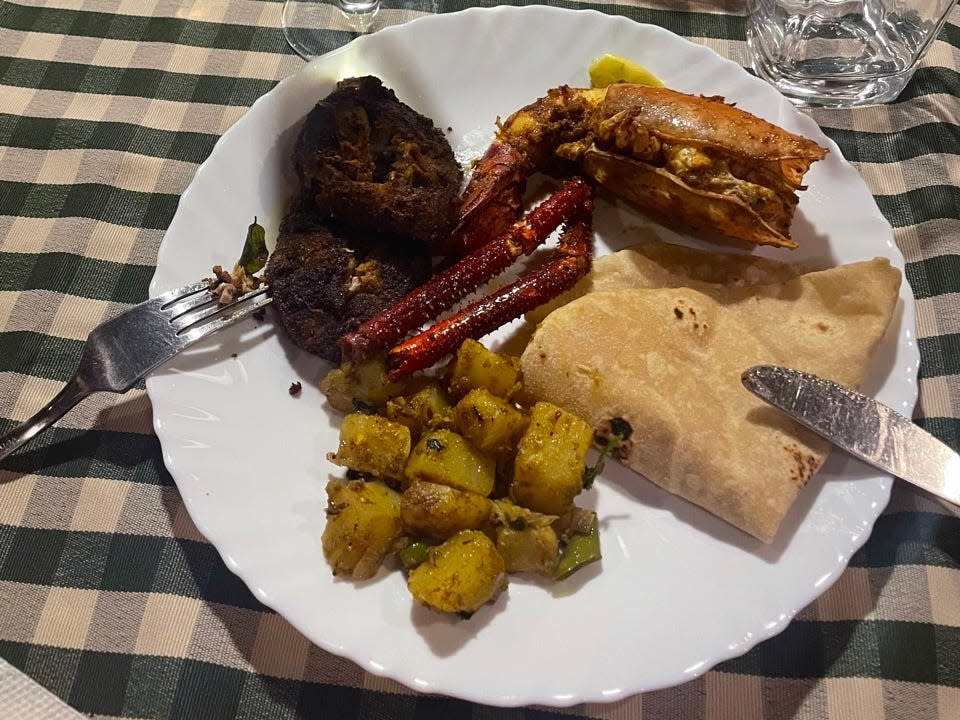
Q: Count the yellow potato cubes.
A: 11